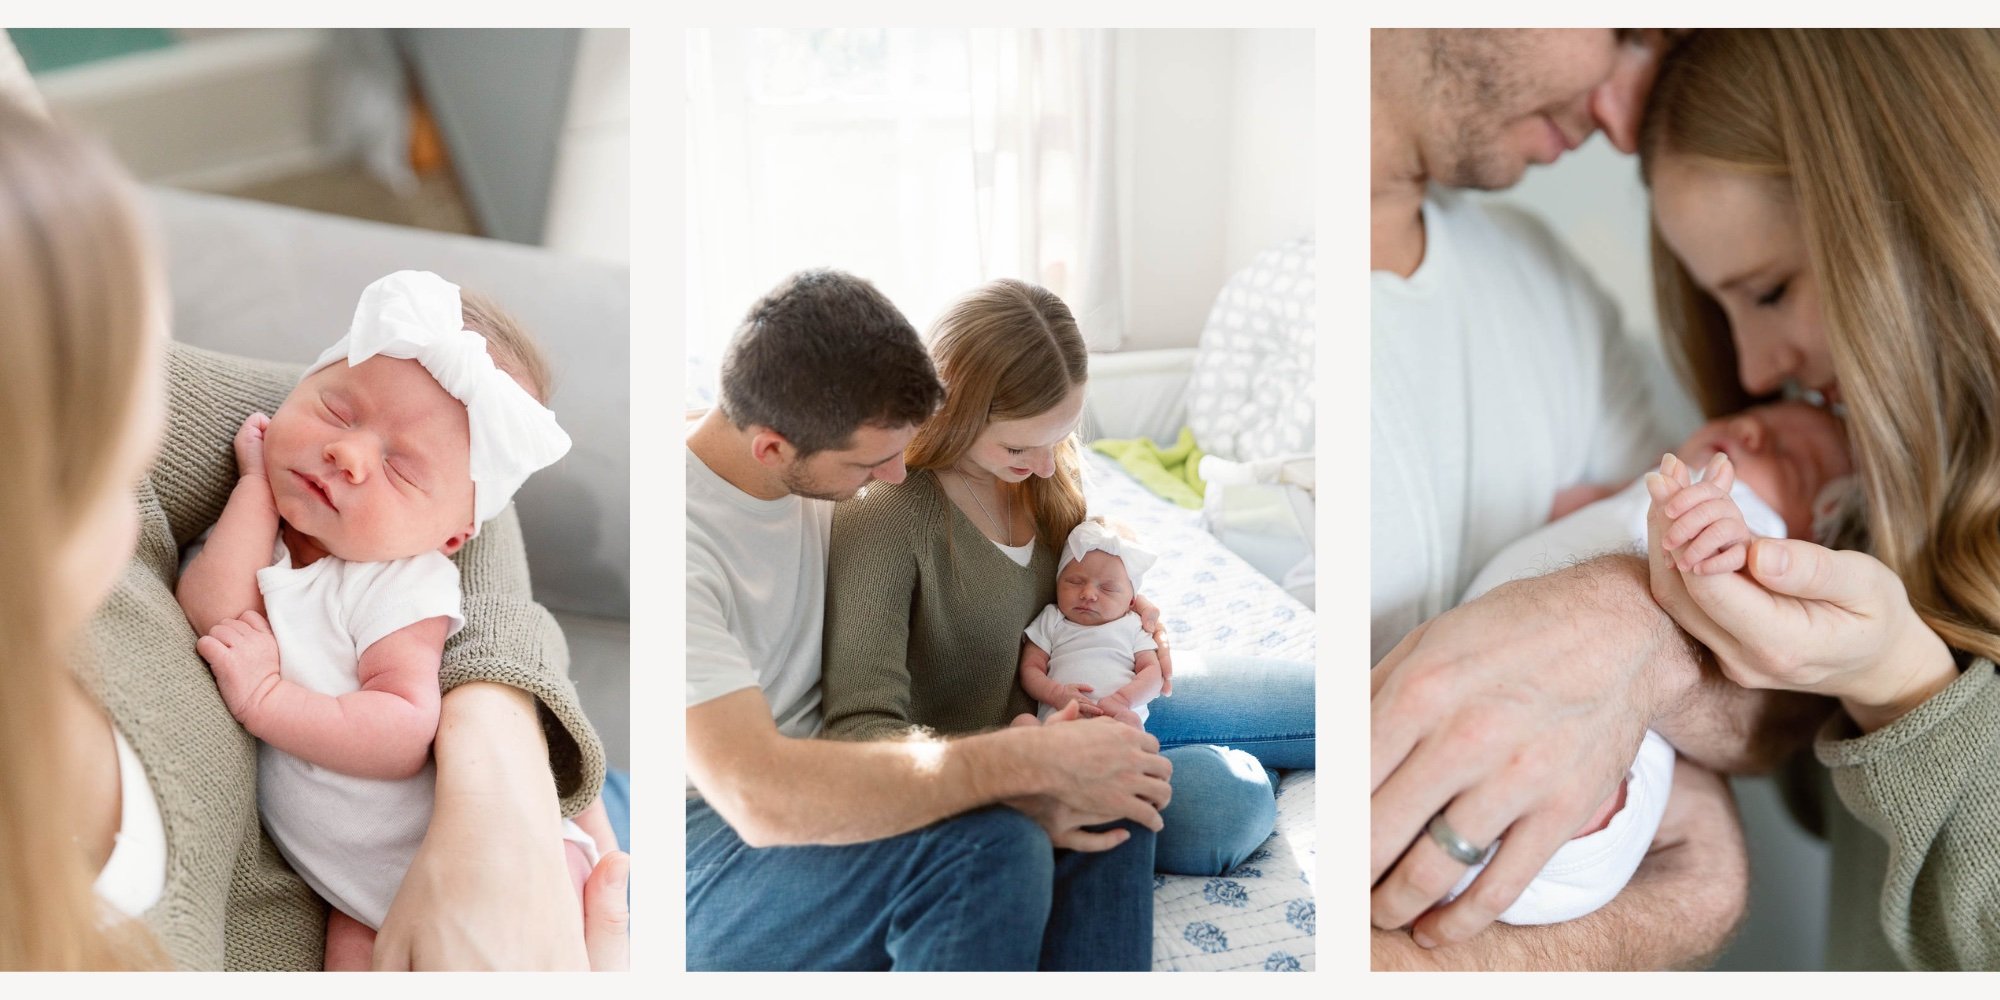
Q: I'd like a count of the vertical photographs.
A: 3